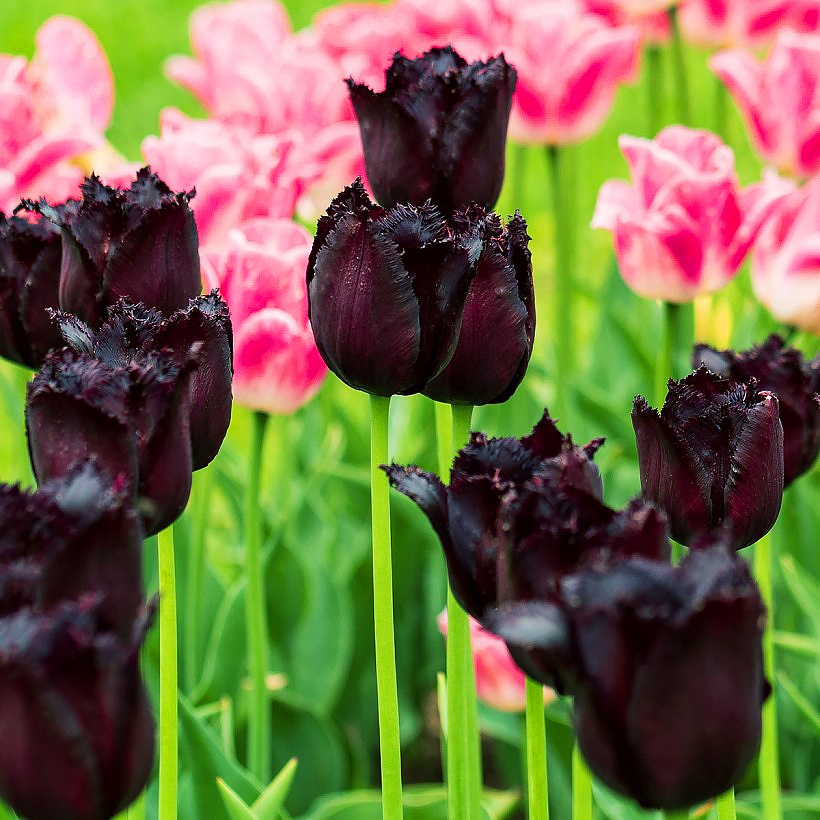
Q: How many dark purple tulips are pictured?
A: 14